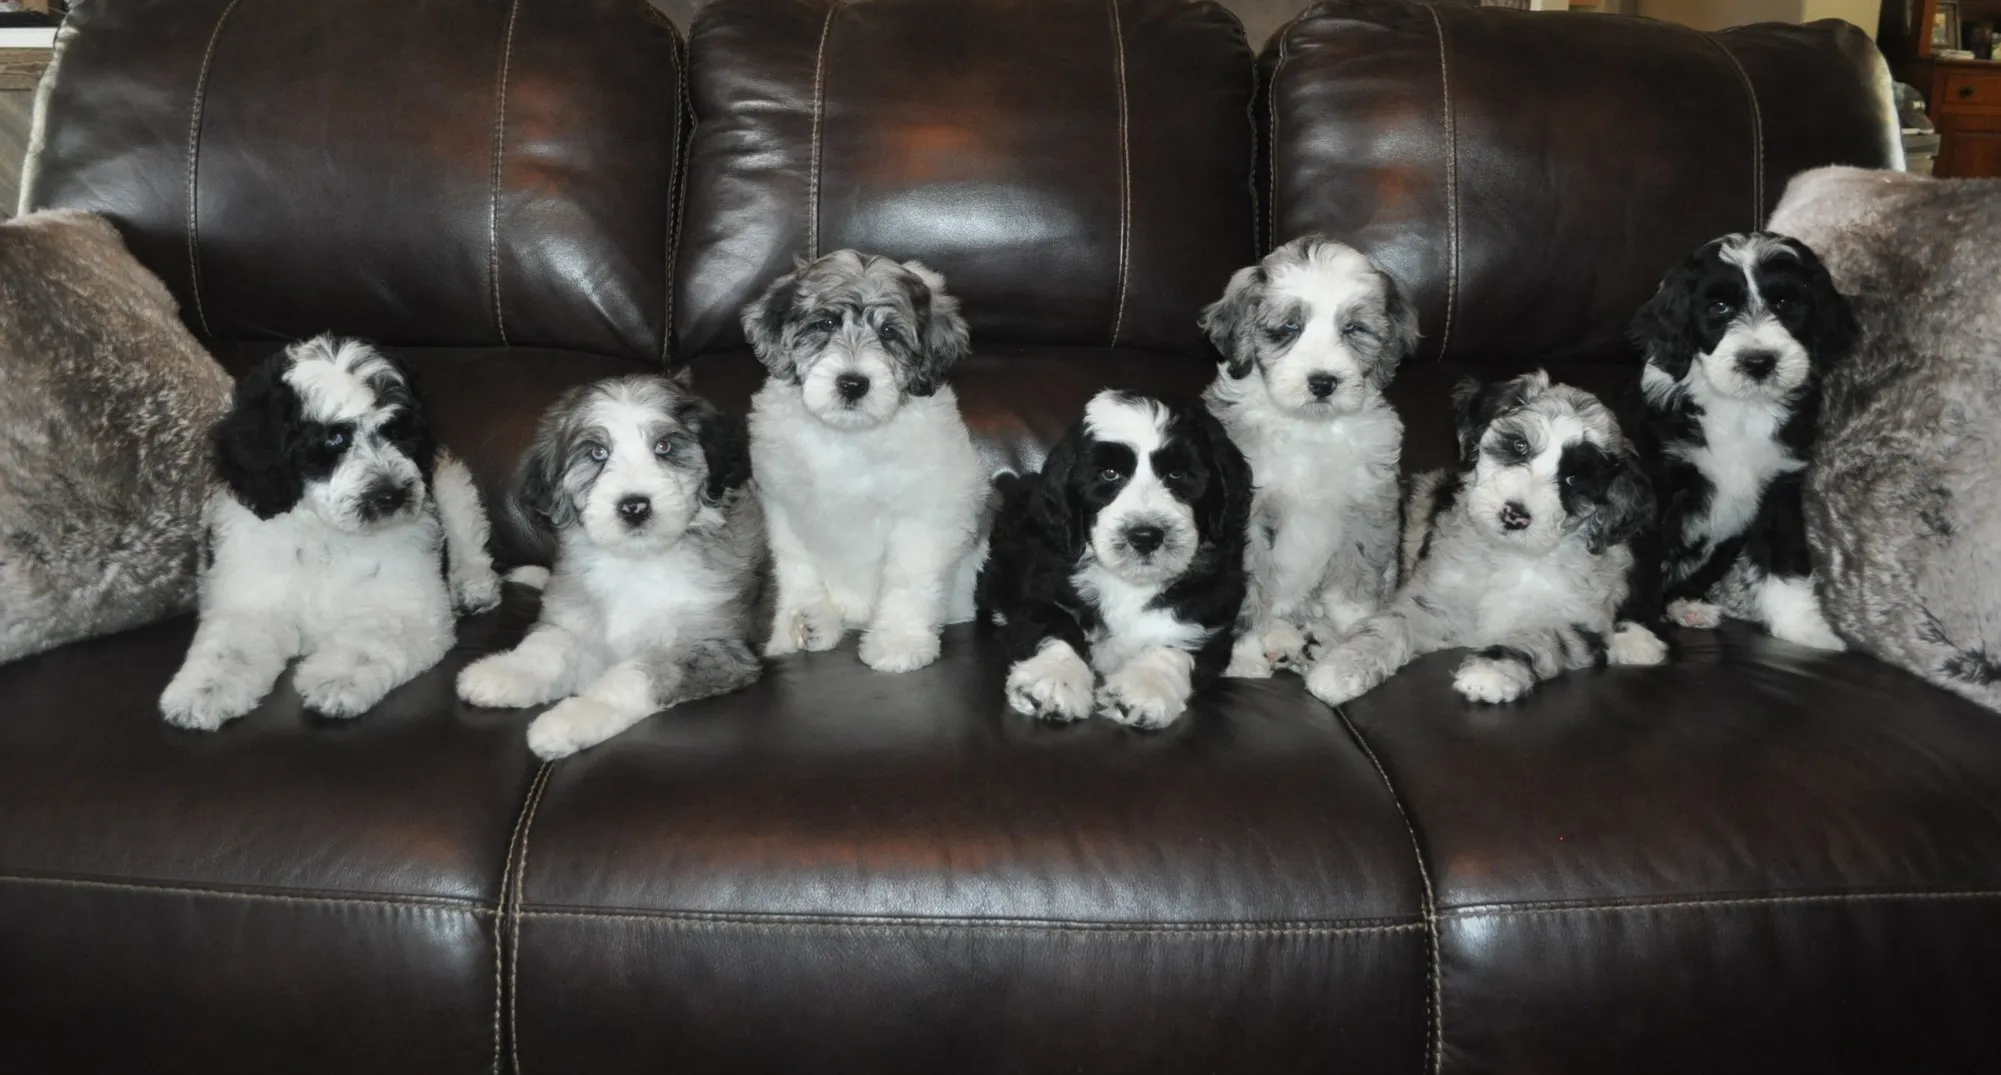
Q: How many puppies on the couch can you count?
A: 7